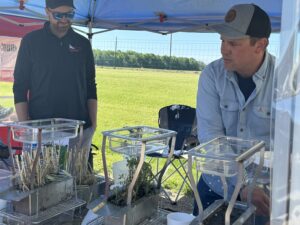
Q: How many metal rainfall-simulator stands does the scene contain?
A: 3